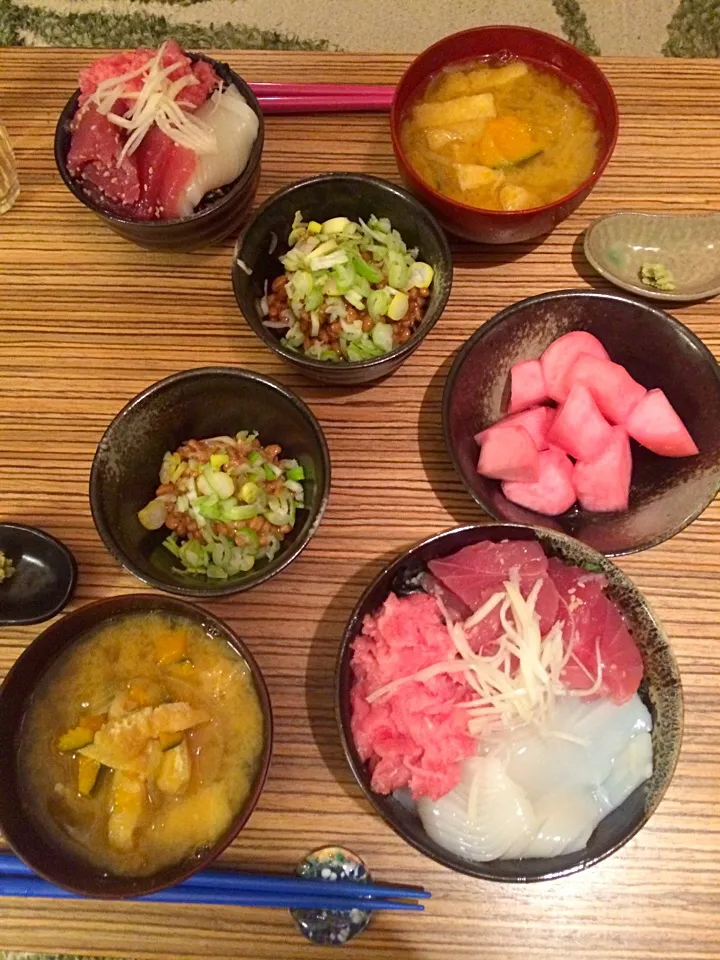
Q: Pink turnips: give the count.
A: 9